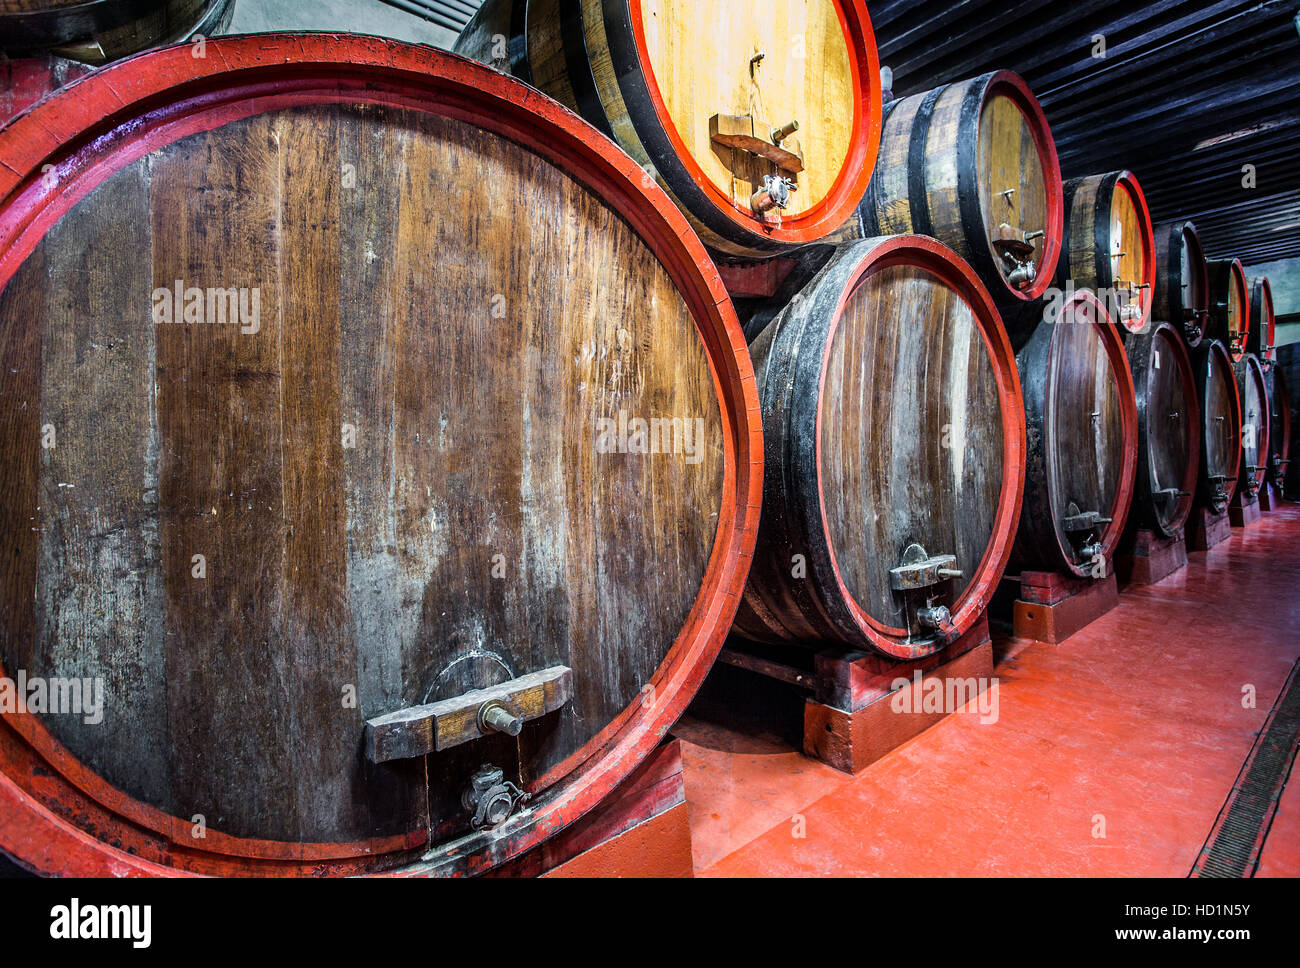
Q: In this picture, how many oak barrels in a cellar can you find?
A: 14